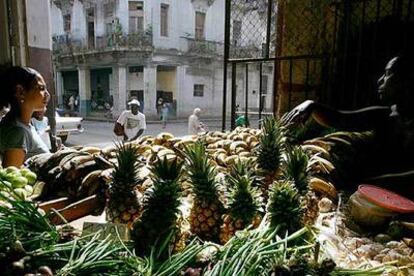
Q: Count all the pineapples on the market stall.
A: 7